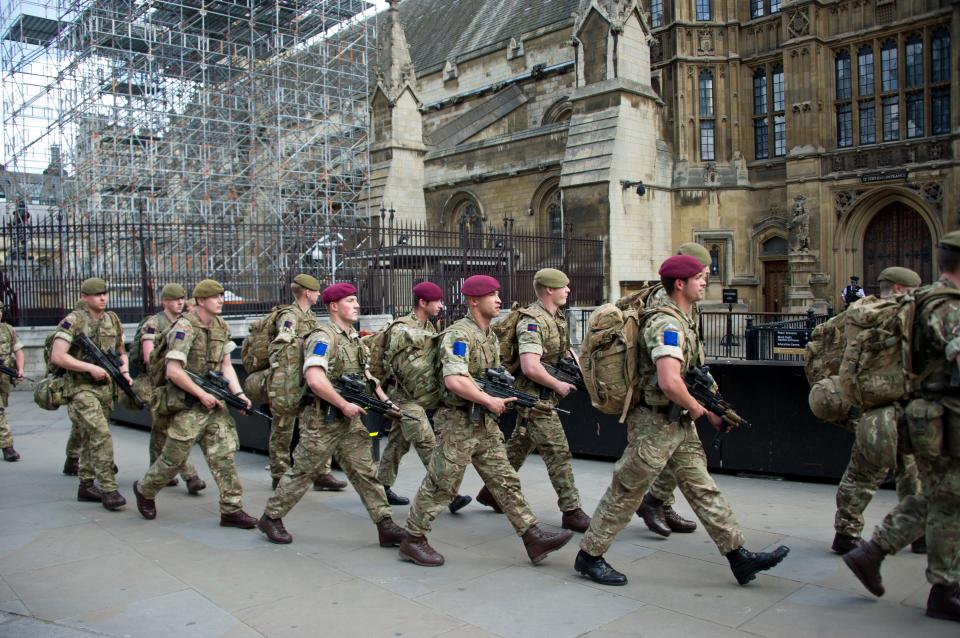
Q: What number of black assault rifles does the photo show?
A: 7